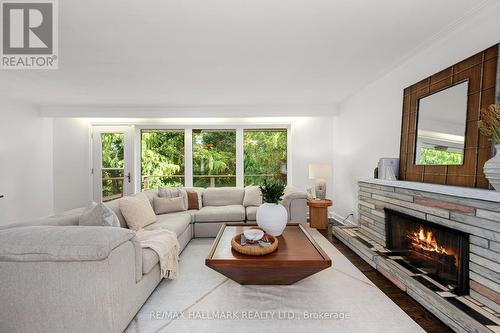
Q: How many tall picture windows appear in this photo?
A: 3